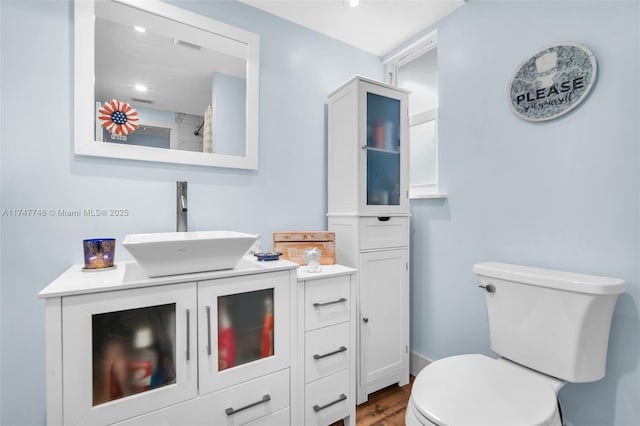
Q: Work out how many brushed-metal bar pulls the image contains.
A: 6